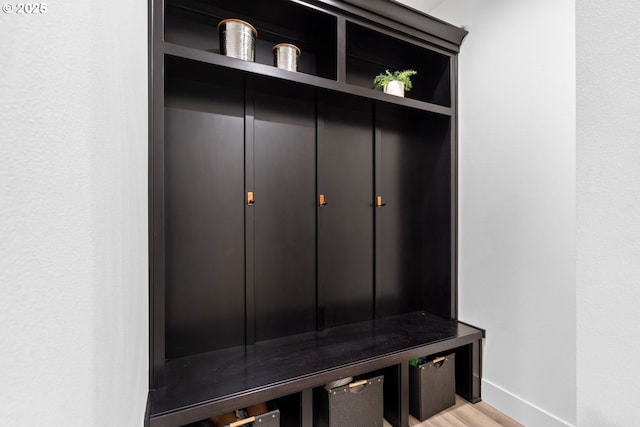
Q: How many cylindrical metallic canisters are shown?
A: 2